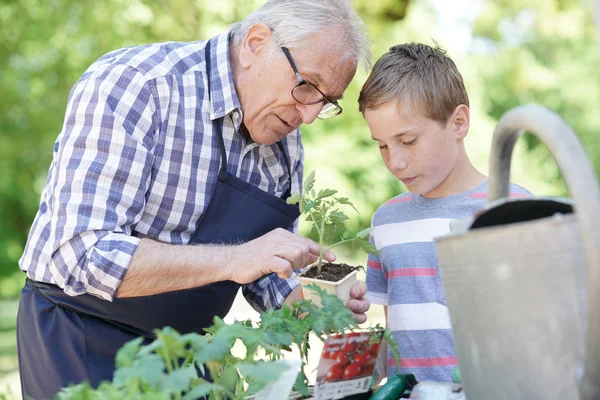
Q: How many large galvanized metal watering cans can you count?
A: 1